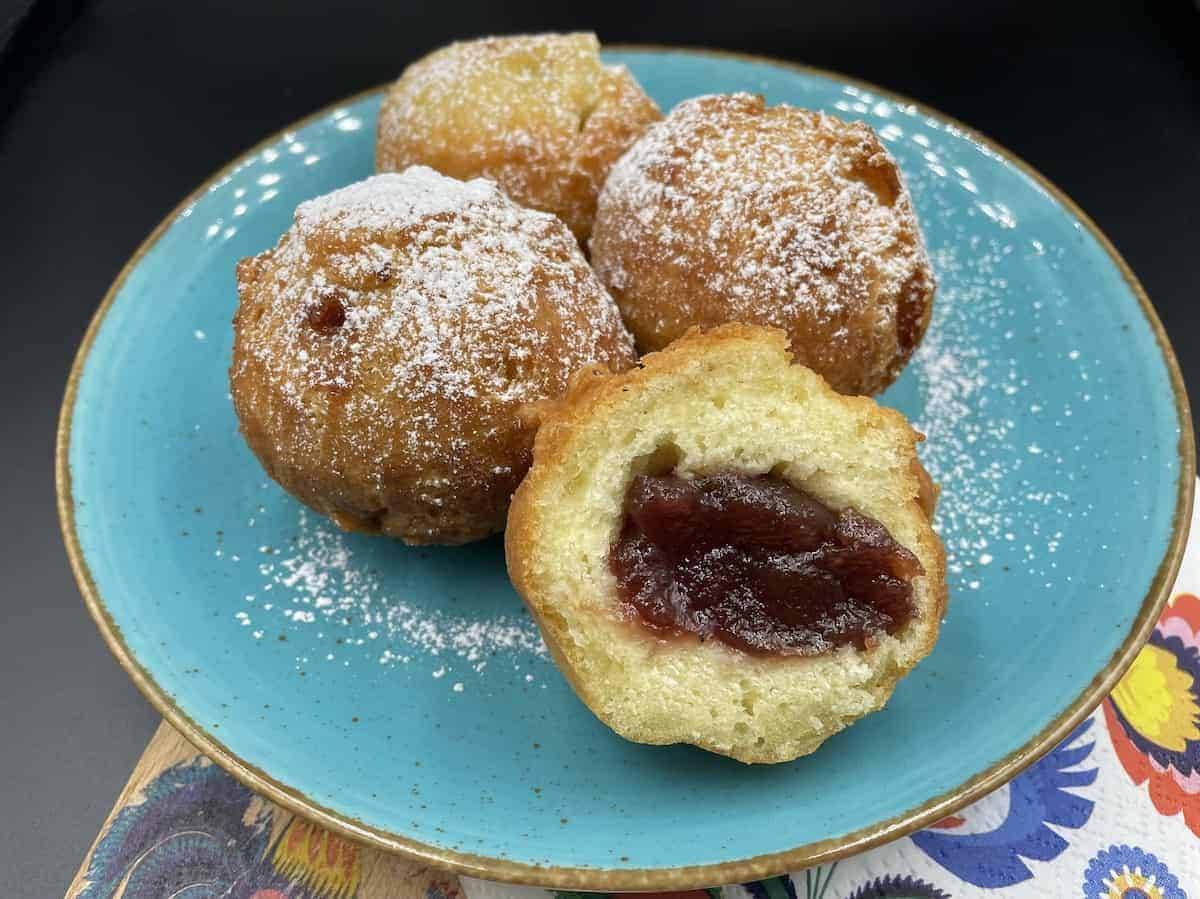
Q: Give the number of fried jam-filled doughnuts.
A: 4